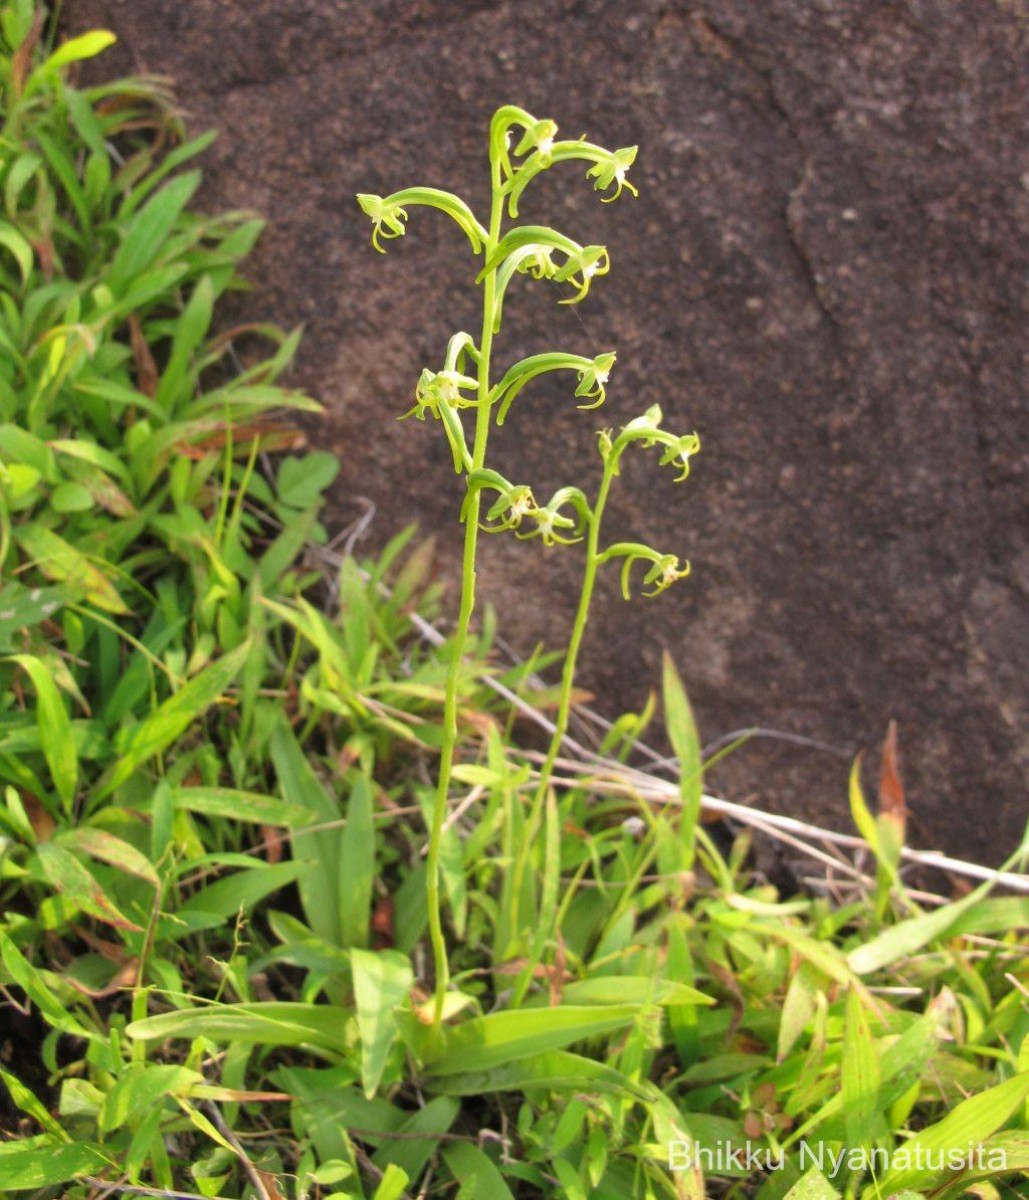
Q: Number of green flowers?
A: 13